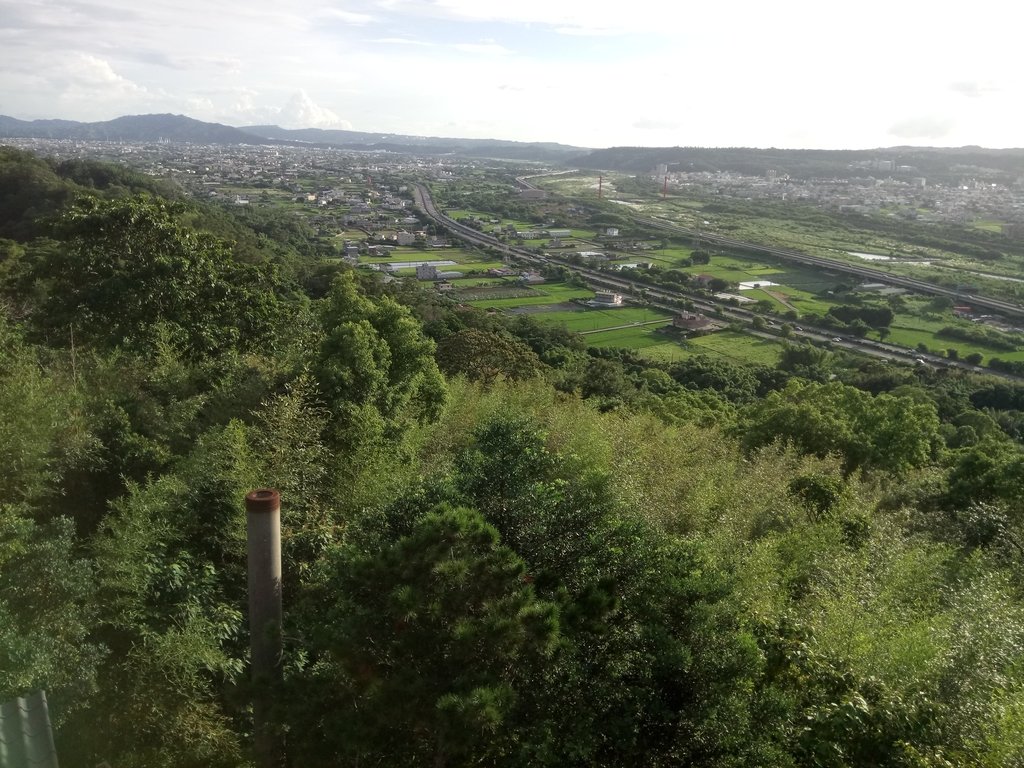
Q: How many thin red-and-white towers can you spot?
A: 2